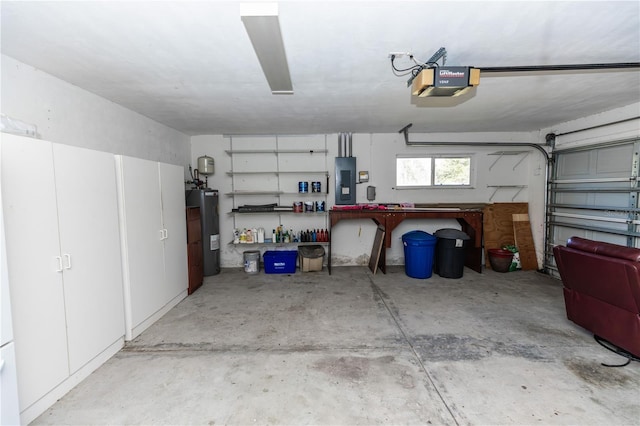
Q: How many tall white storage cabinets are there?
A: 2